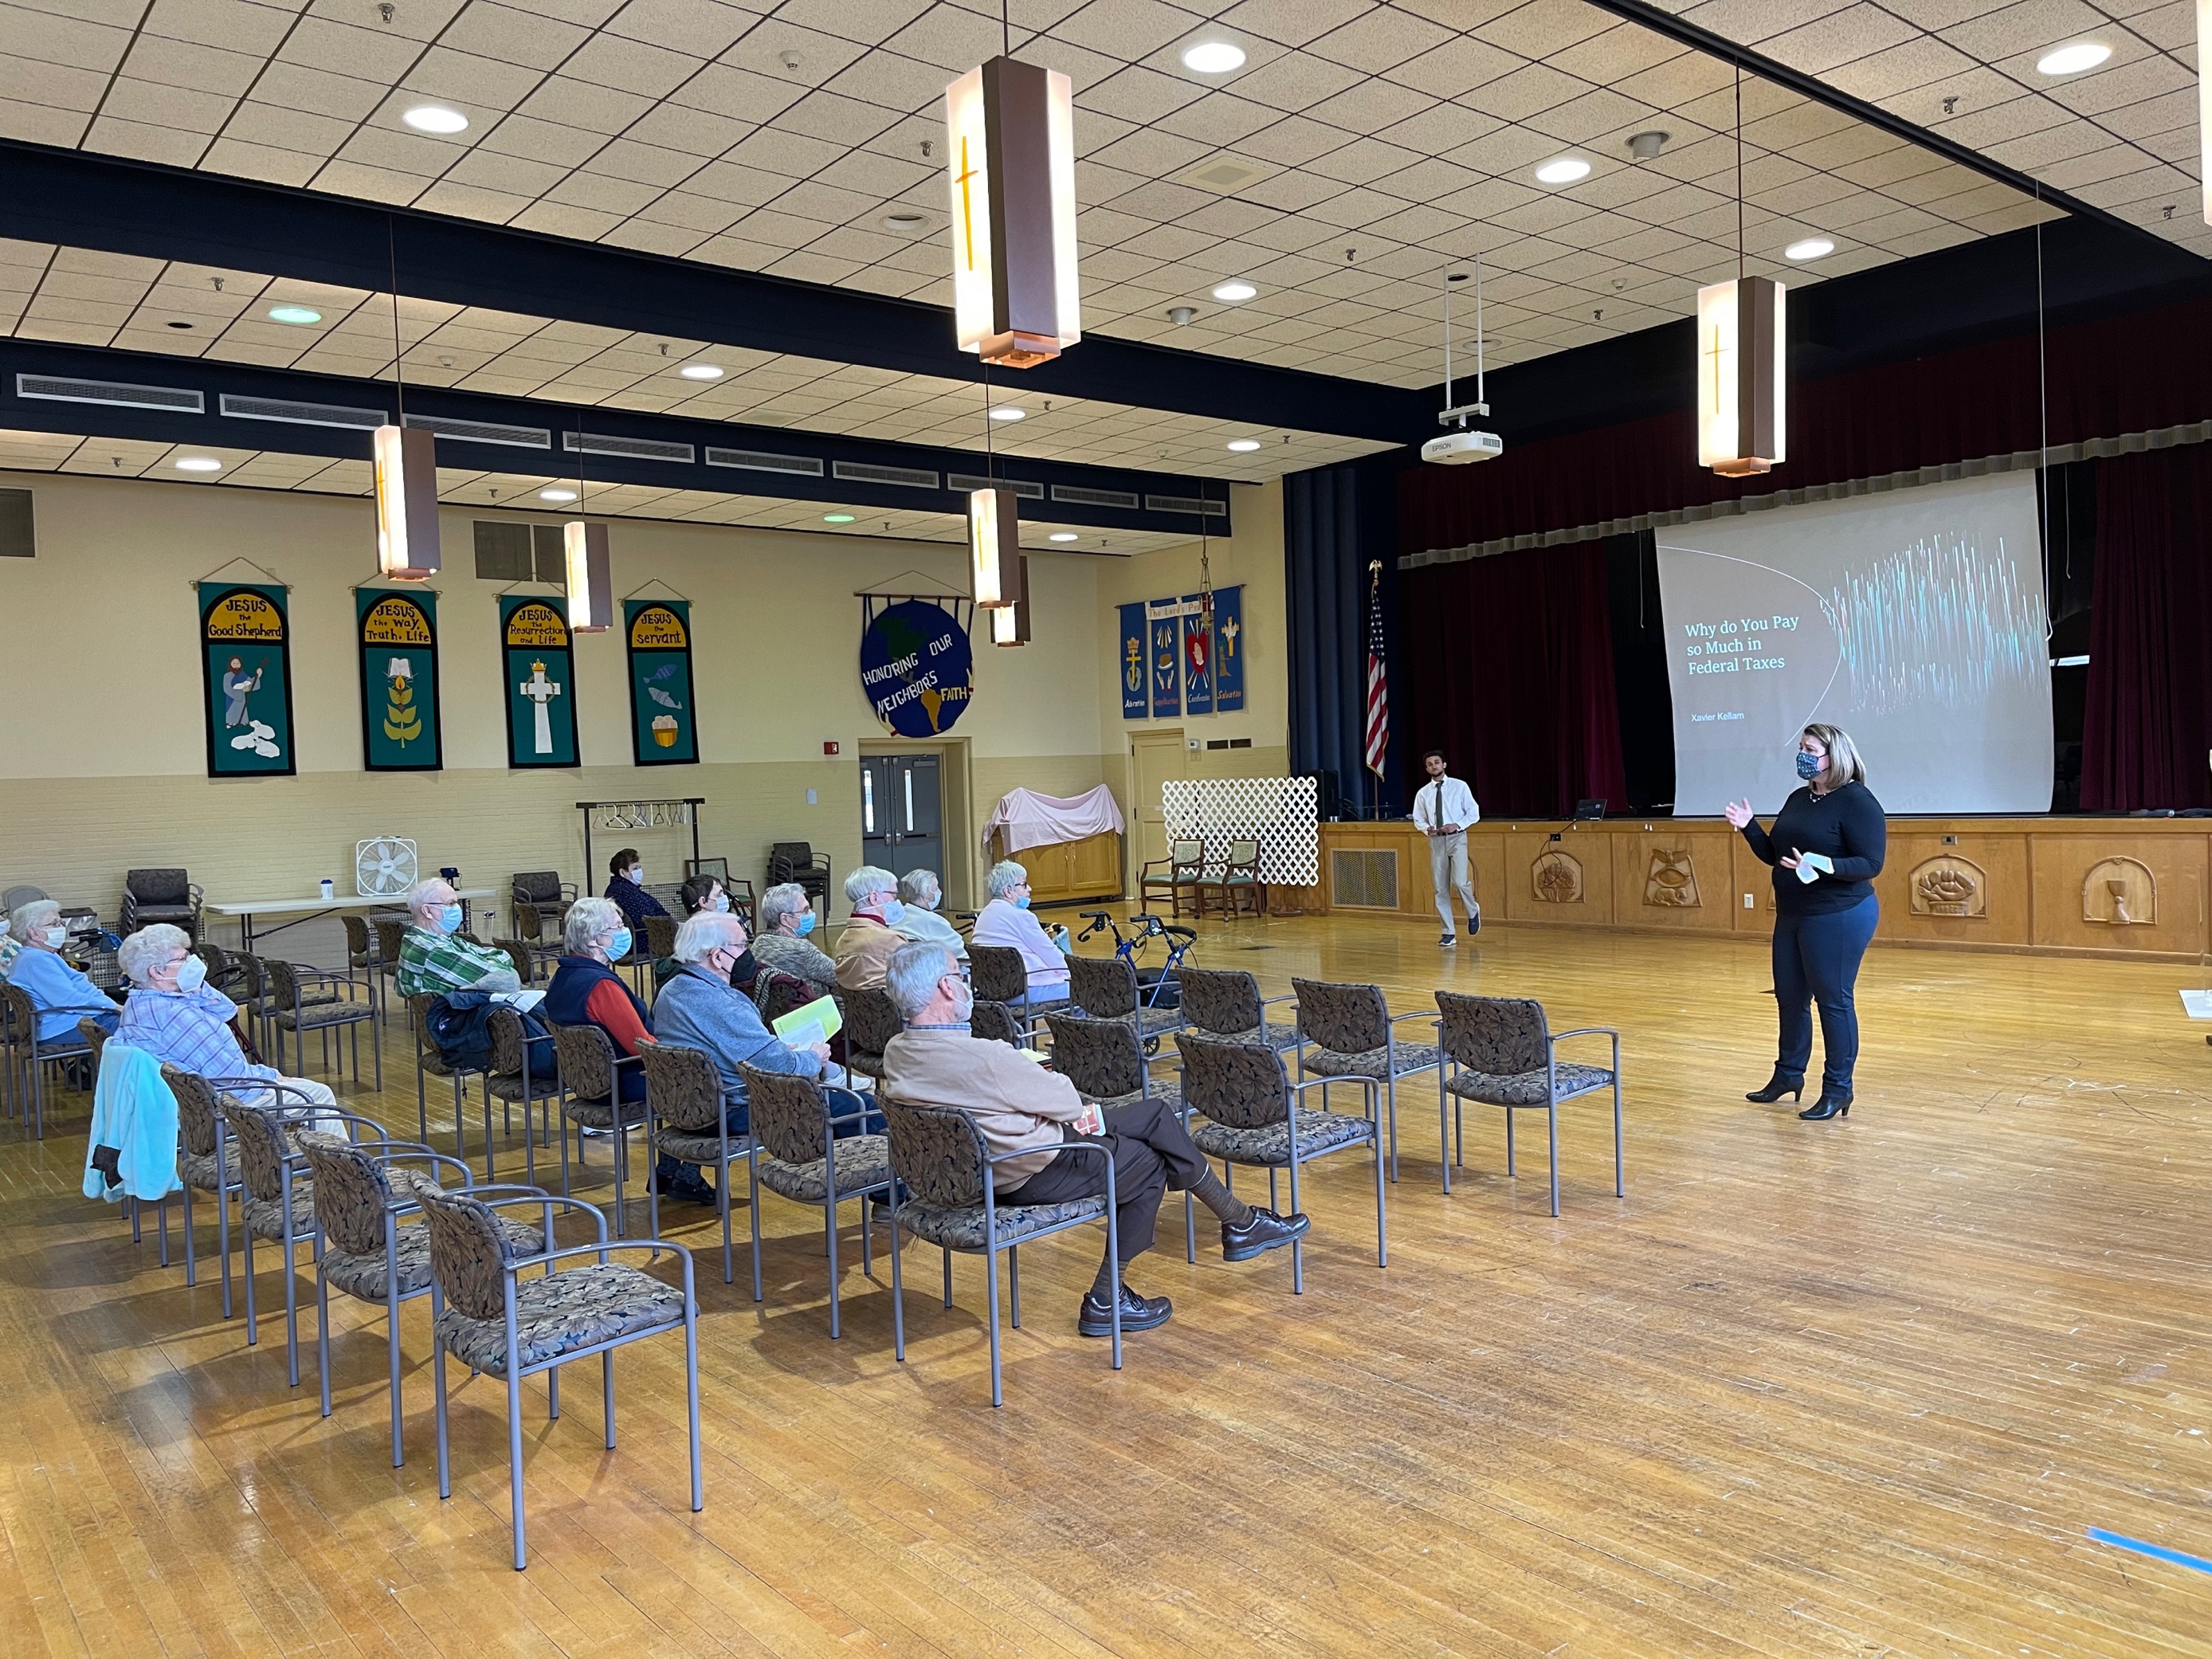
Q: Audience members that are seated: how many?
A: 13